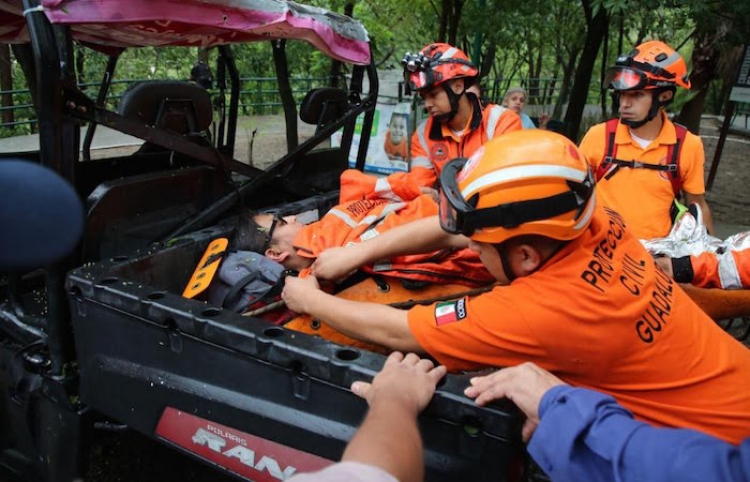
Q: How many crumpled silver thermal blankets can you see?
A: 1